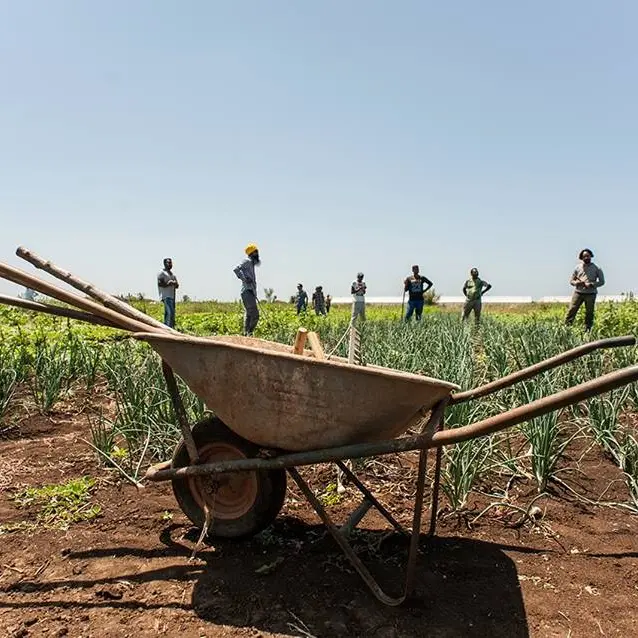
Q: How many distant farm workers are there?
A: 9